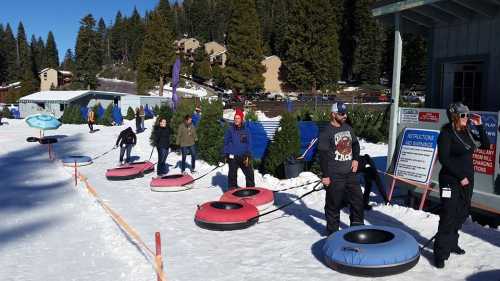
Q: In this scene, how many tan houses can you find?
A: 4